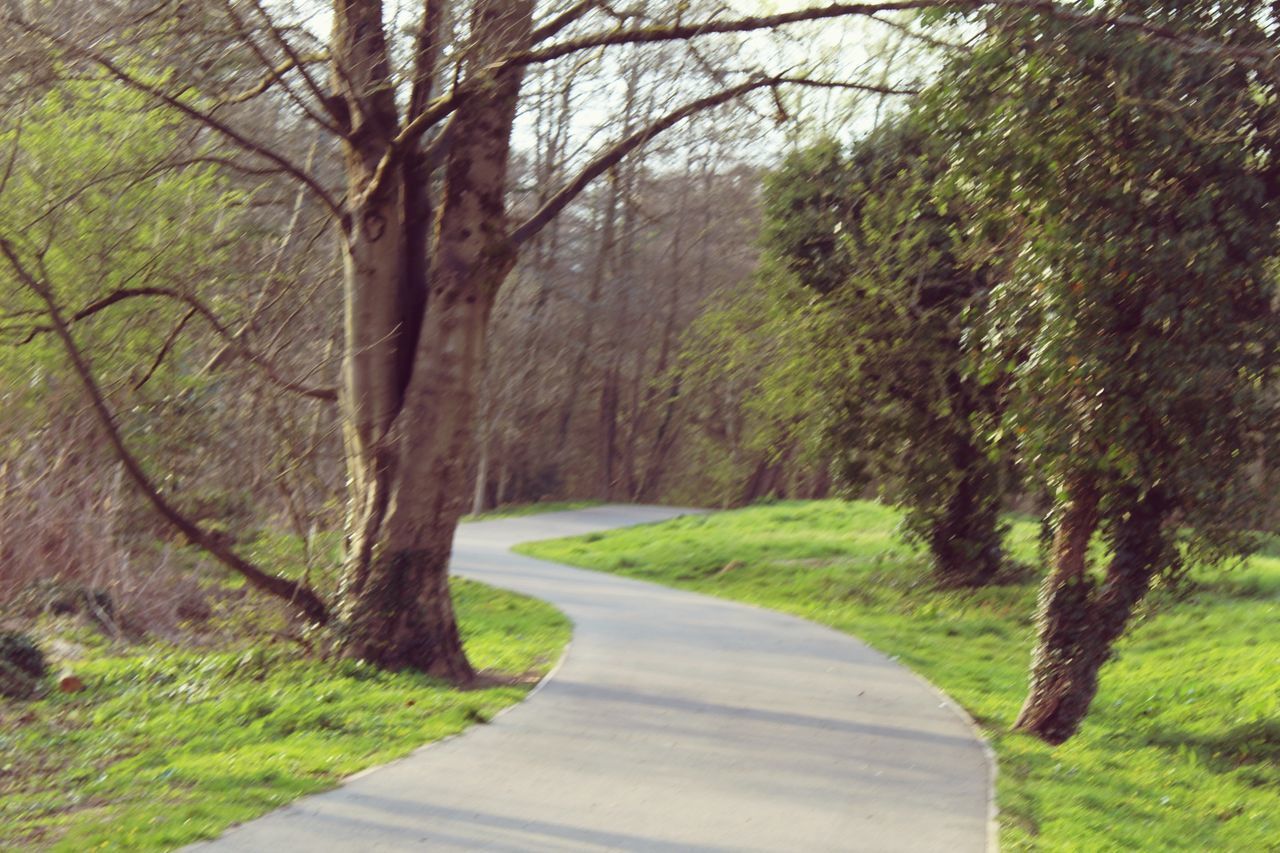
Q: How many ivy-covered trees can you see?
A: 2